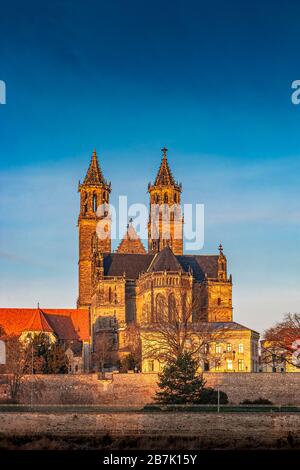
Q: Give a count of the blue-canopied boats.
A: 0